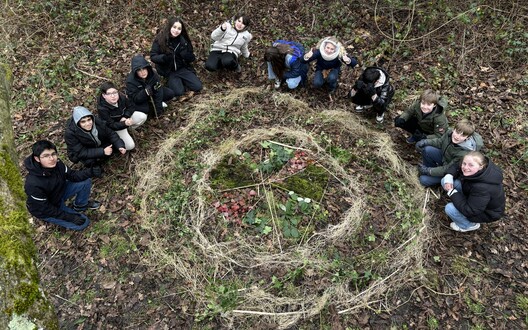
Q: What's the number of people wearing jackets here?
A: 12